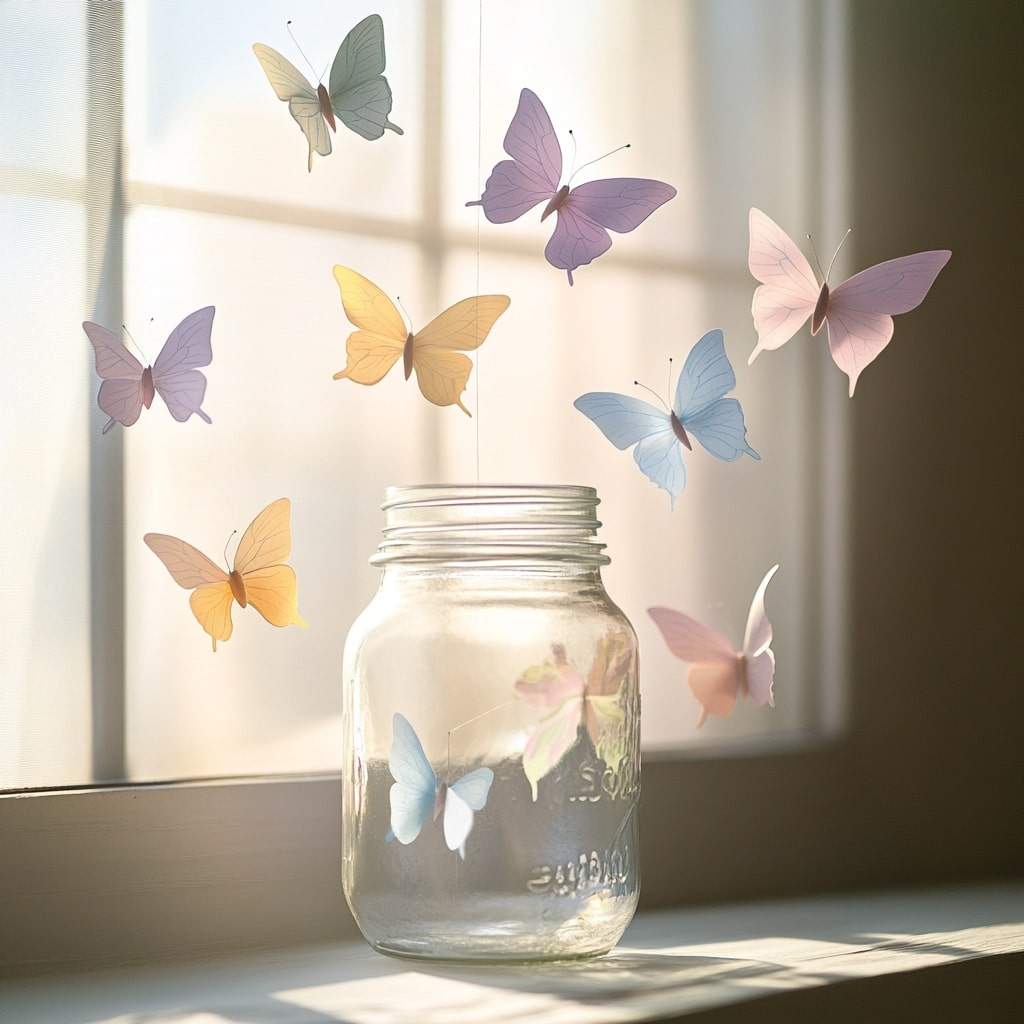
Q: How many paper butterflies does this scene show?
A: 10